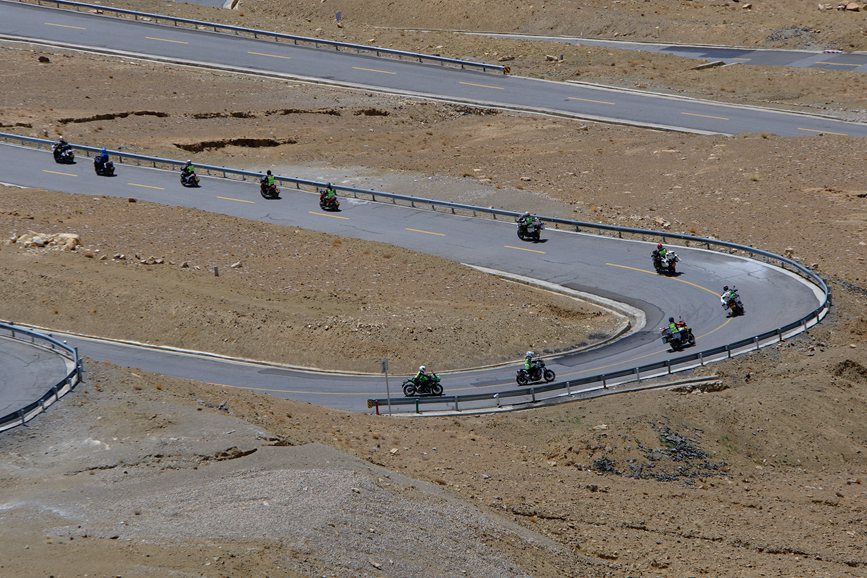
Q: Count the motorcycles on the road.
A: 11